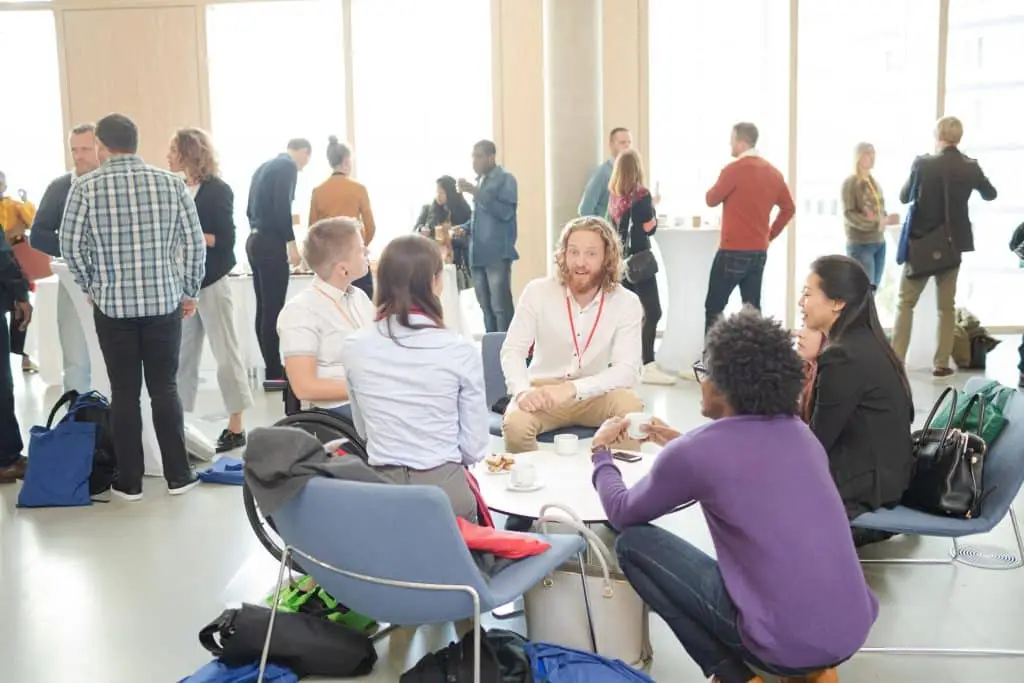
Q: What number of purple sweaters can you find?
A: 1